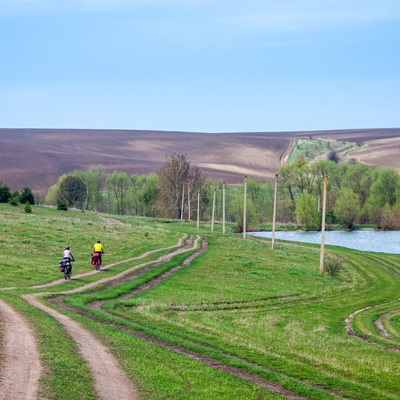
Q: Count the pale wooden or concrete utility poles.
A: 8